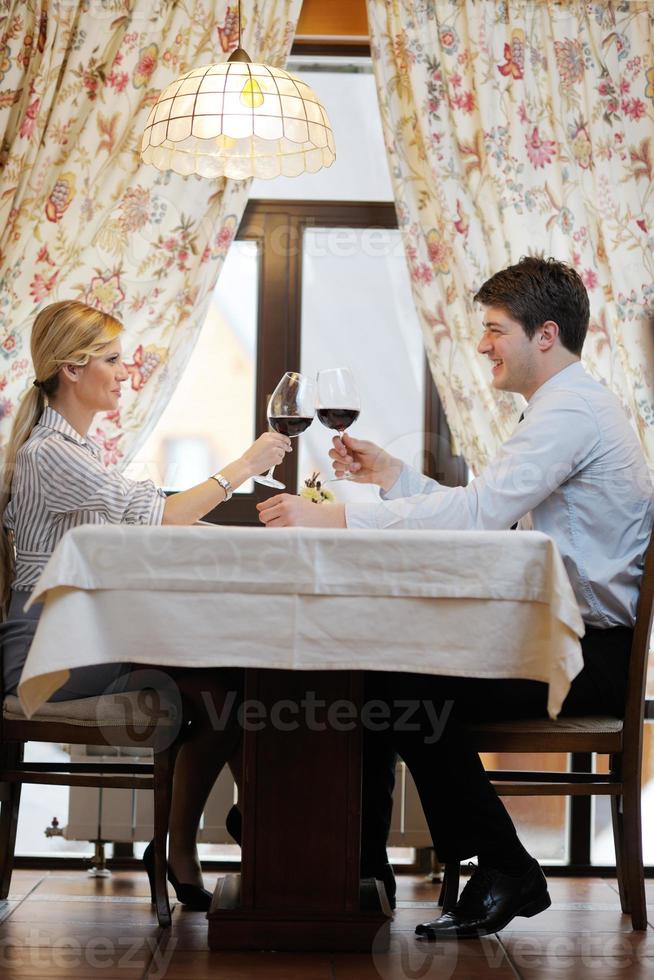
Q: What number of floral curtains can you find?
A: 2